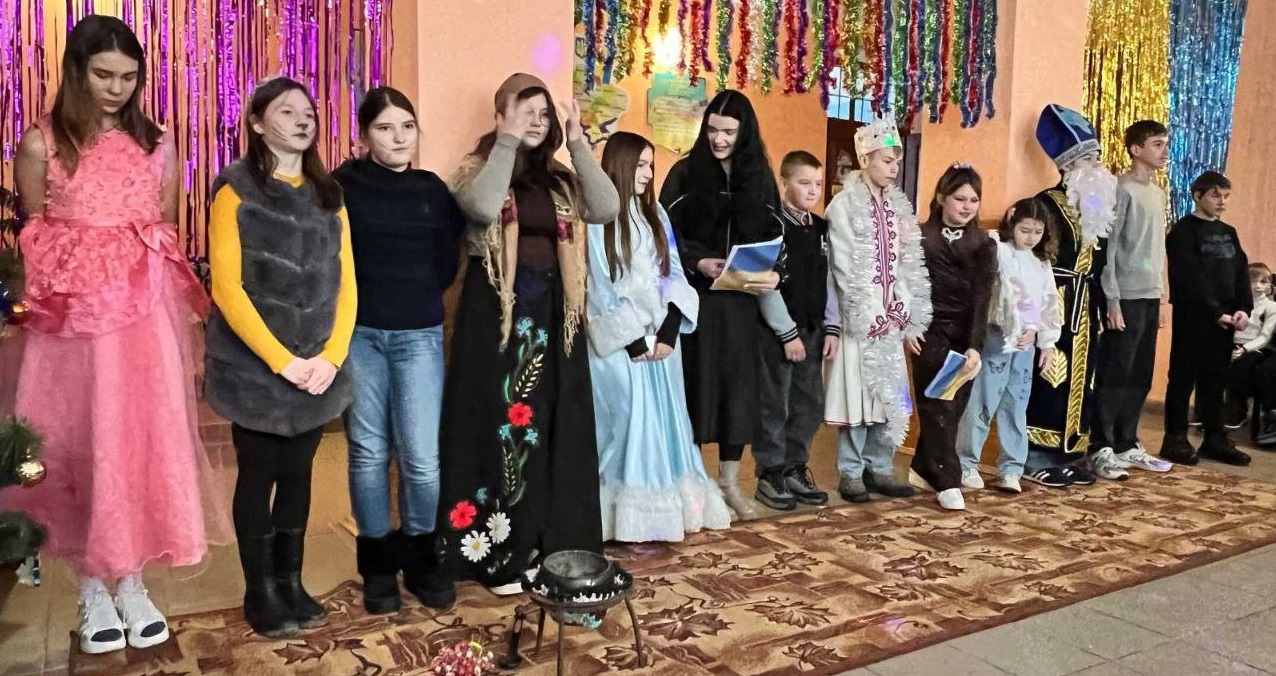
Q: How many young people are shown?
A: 14